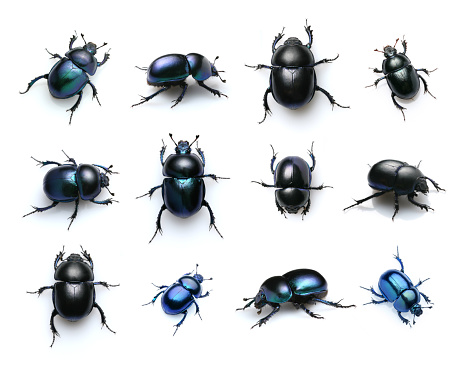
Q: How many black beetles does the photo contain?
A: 5